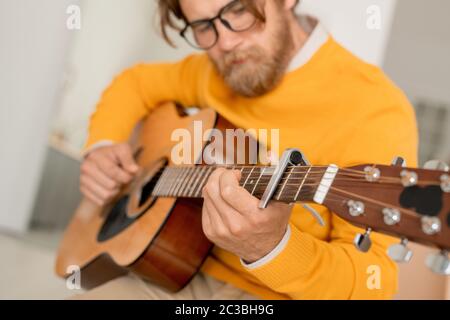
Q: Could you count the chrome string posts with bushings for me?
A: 6